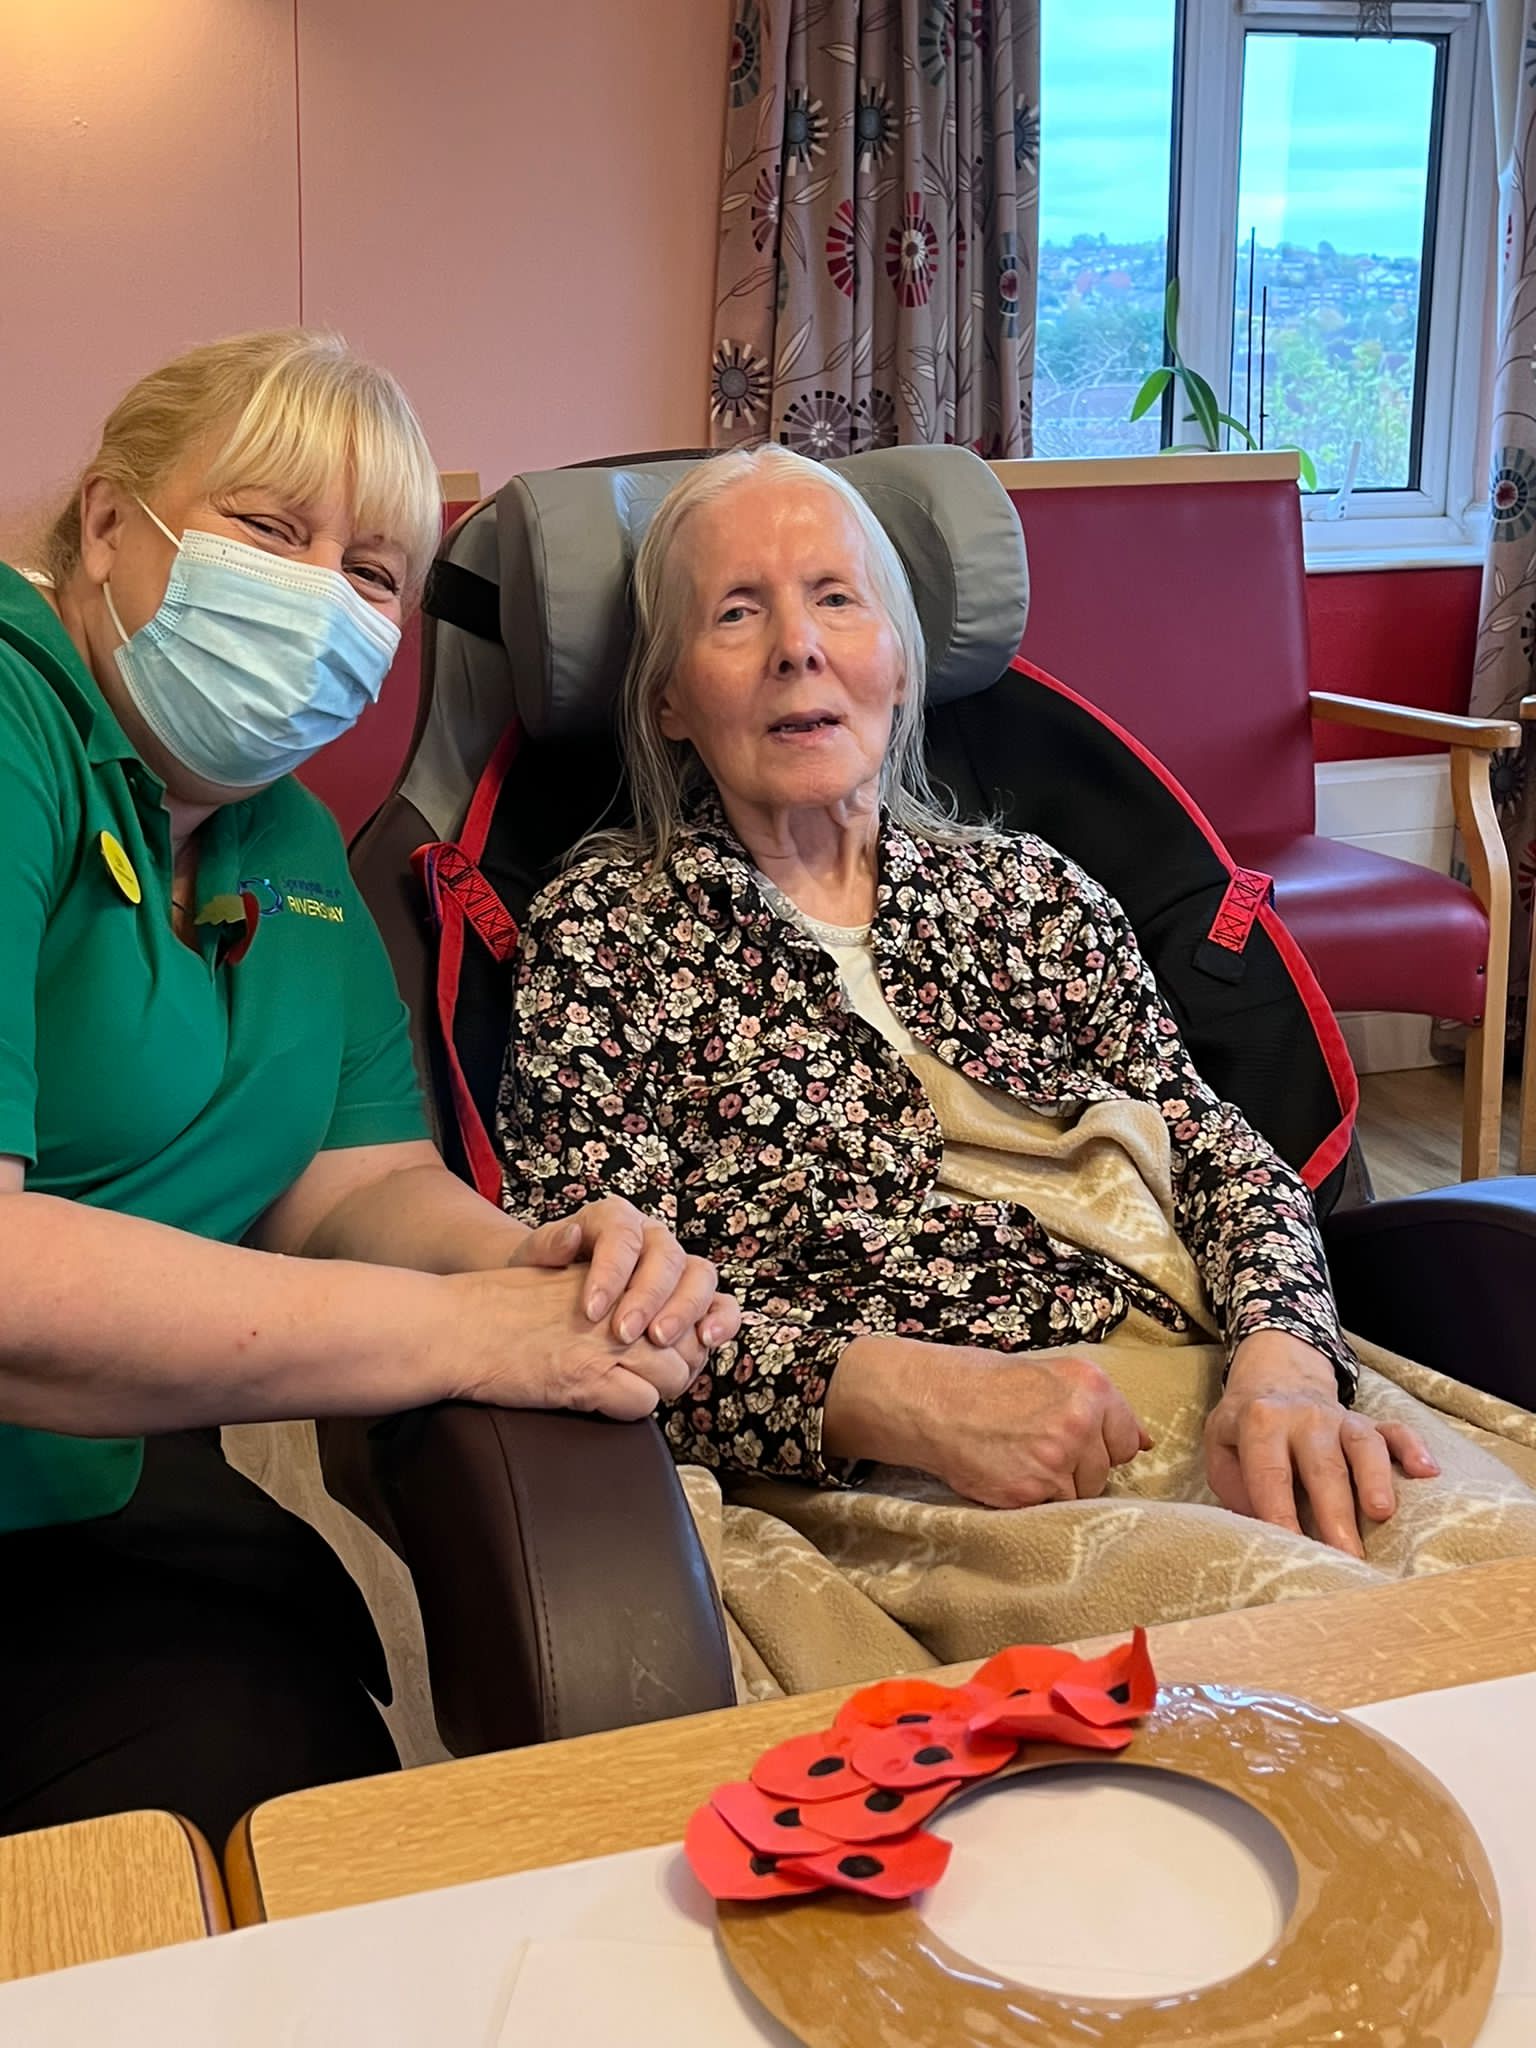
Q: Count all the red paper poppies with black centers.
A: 9